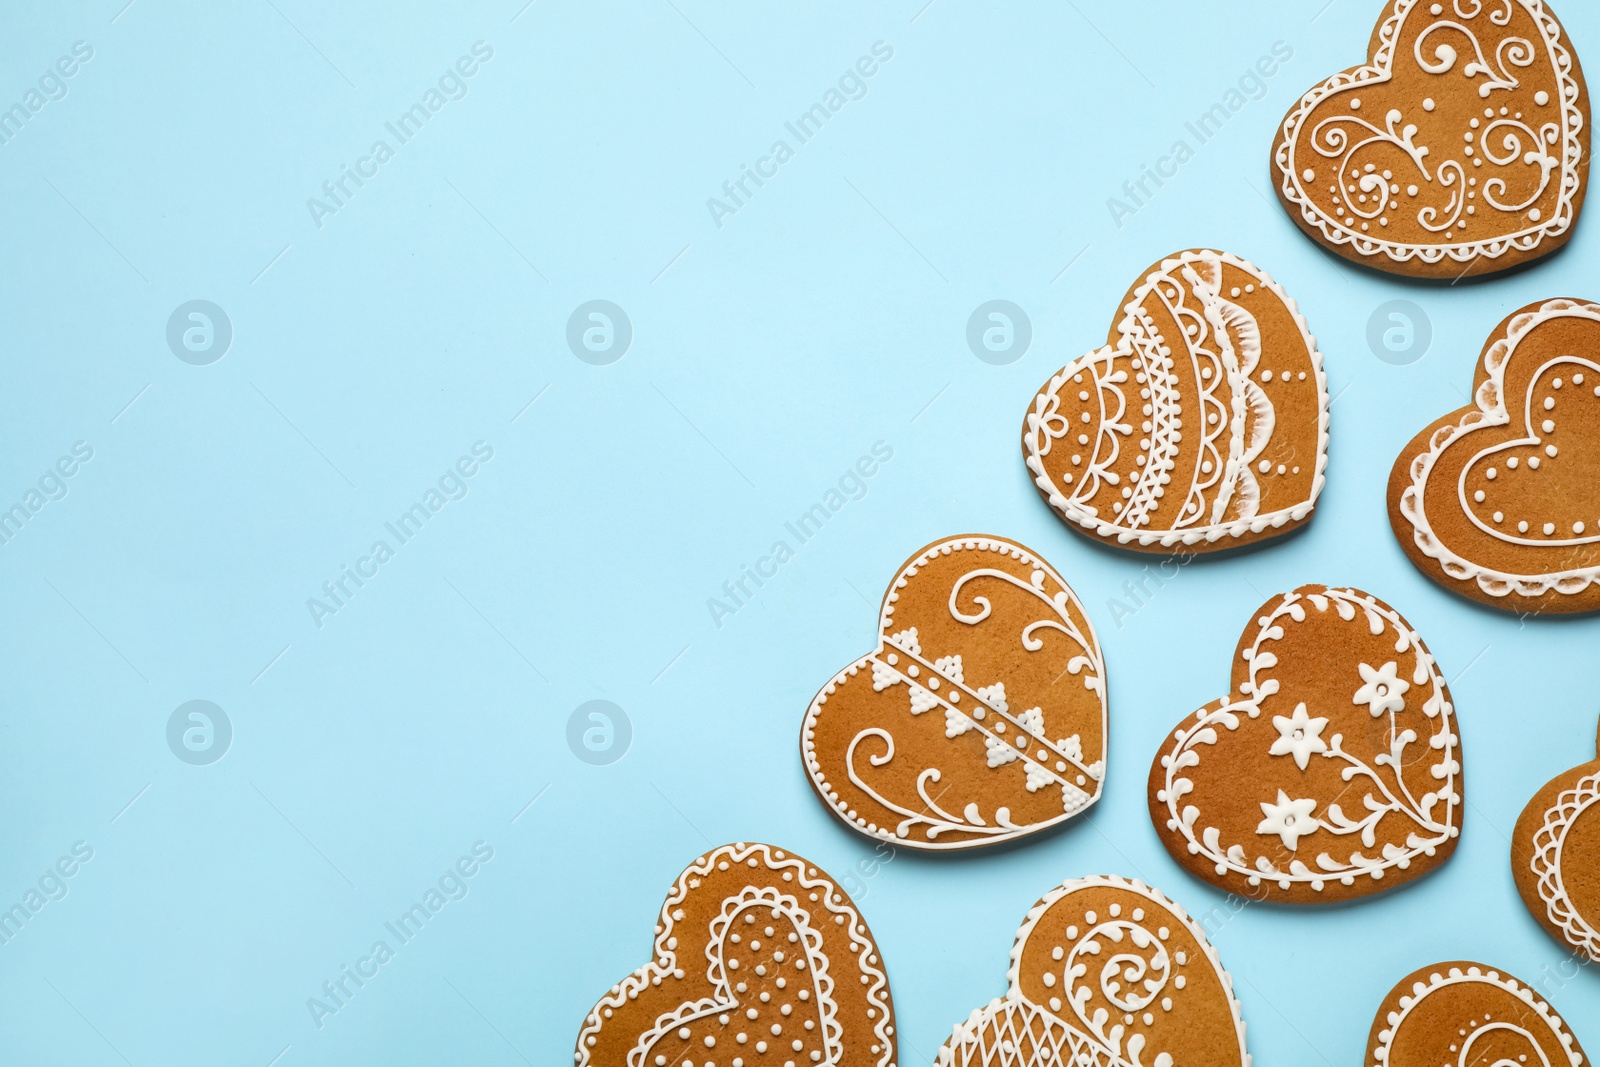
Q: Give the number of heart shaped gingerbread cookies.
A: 9